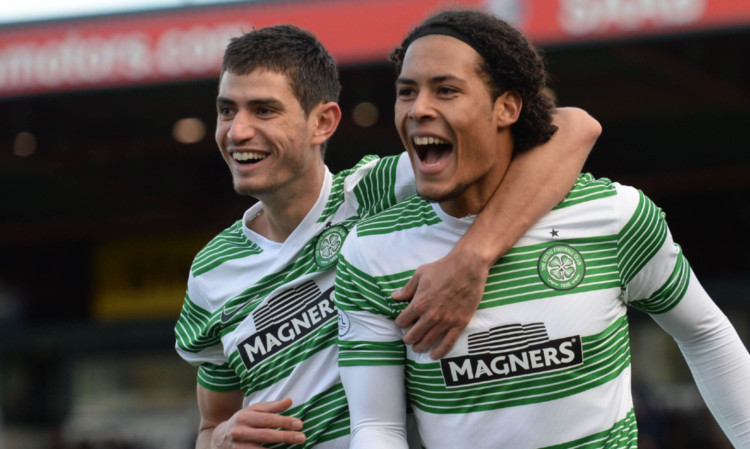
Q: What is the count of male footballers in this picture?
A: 2